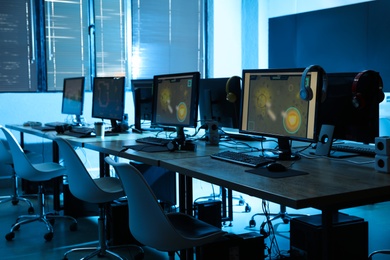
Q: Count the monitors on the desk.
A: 7